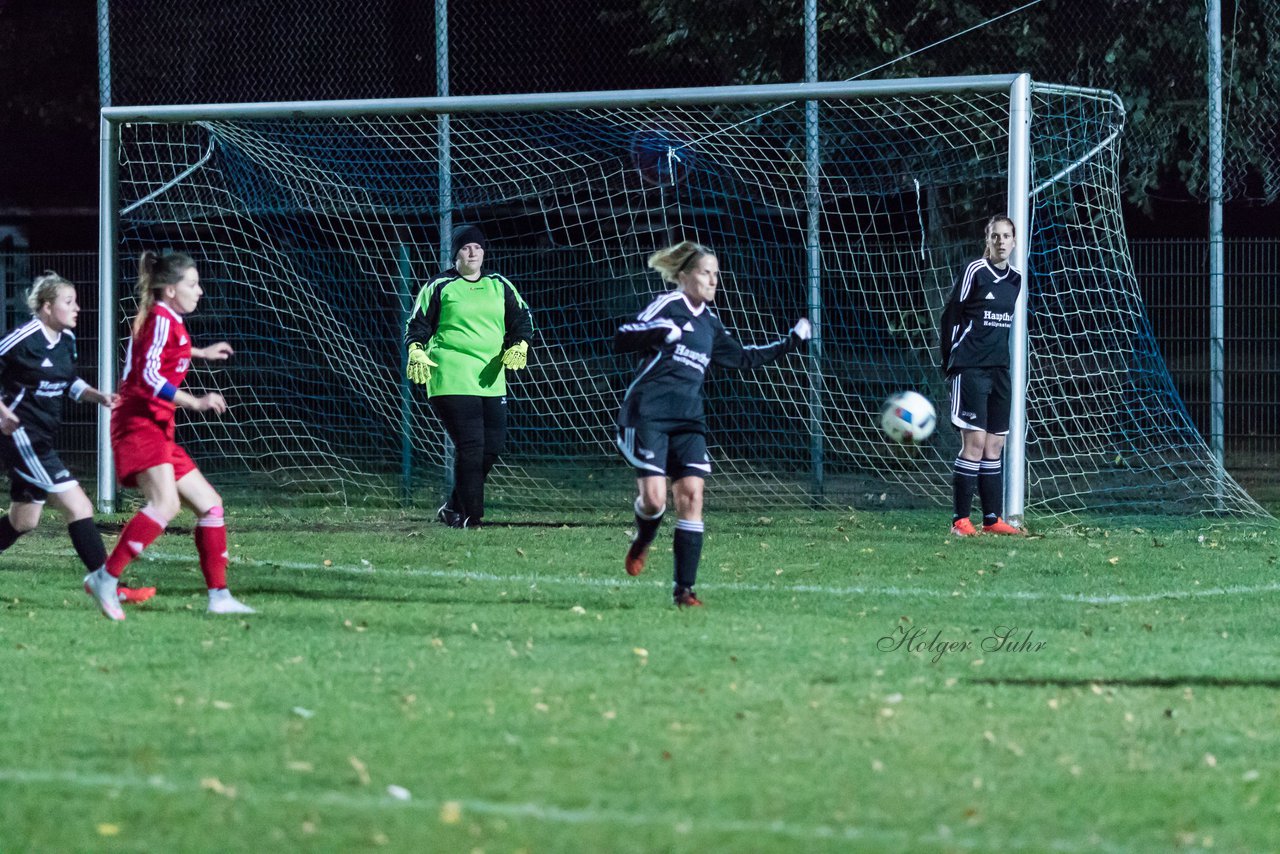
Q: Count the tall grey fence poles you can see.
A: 4